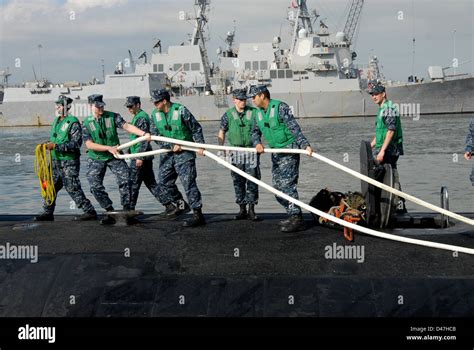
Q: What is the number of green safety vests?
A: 7